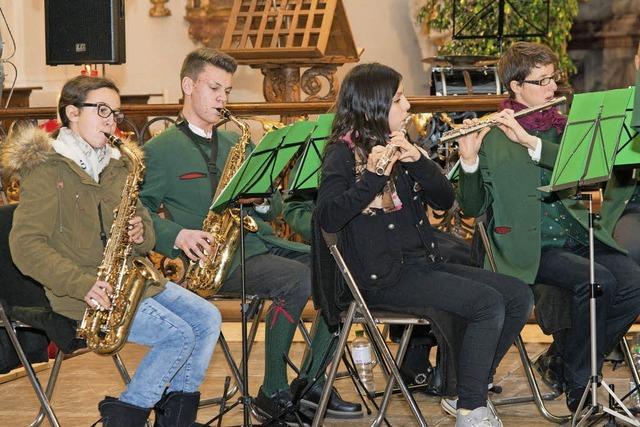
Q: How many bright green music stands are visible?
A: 4